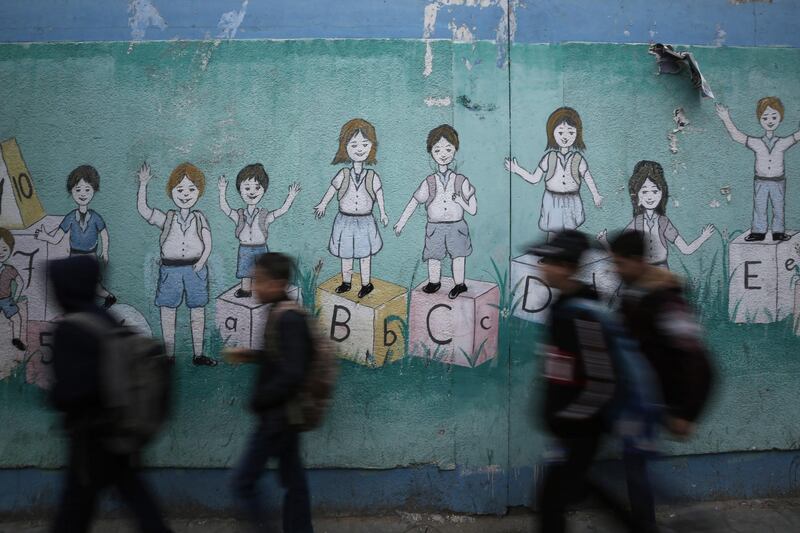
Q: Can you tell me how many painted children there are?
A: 9